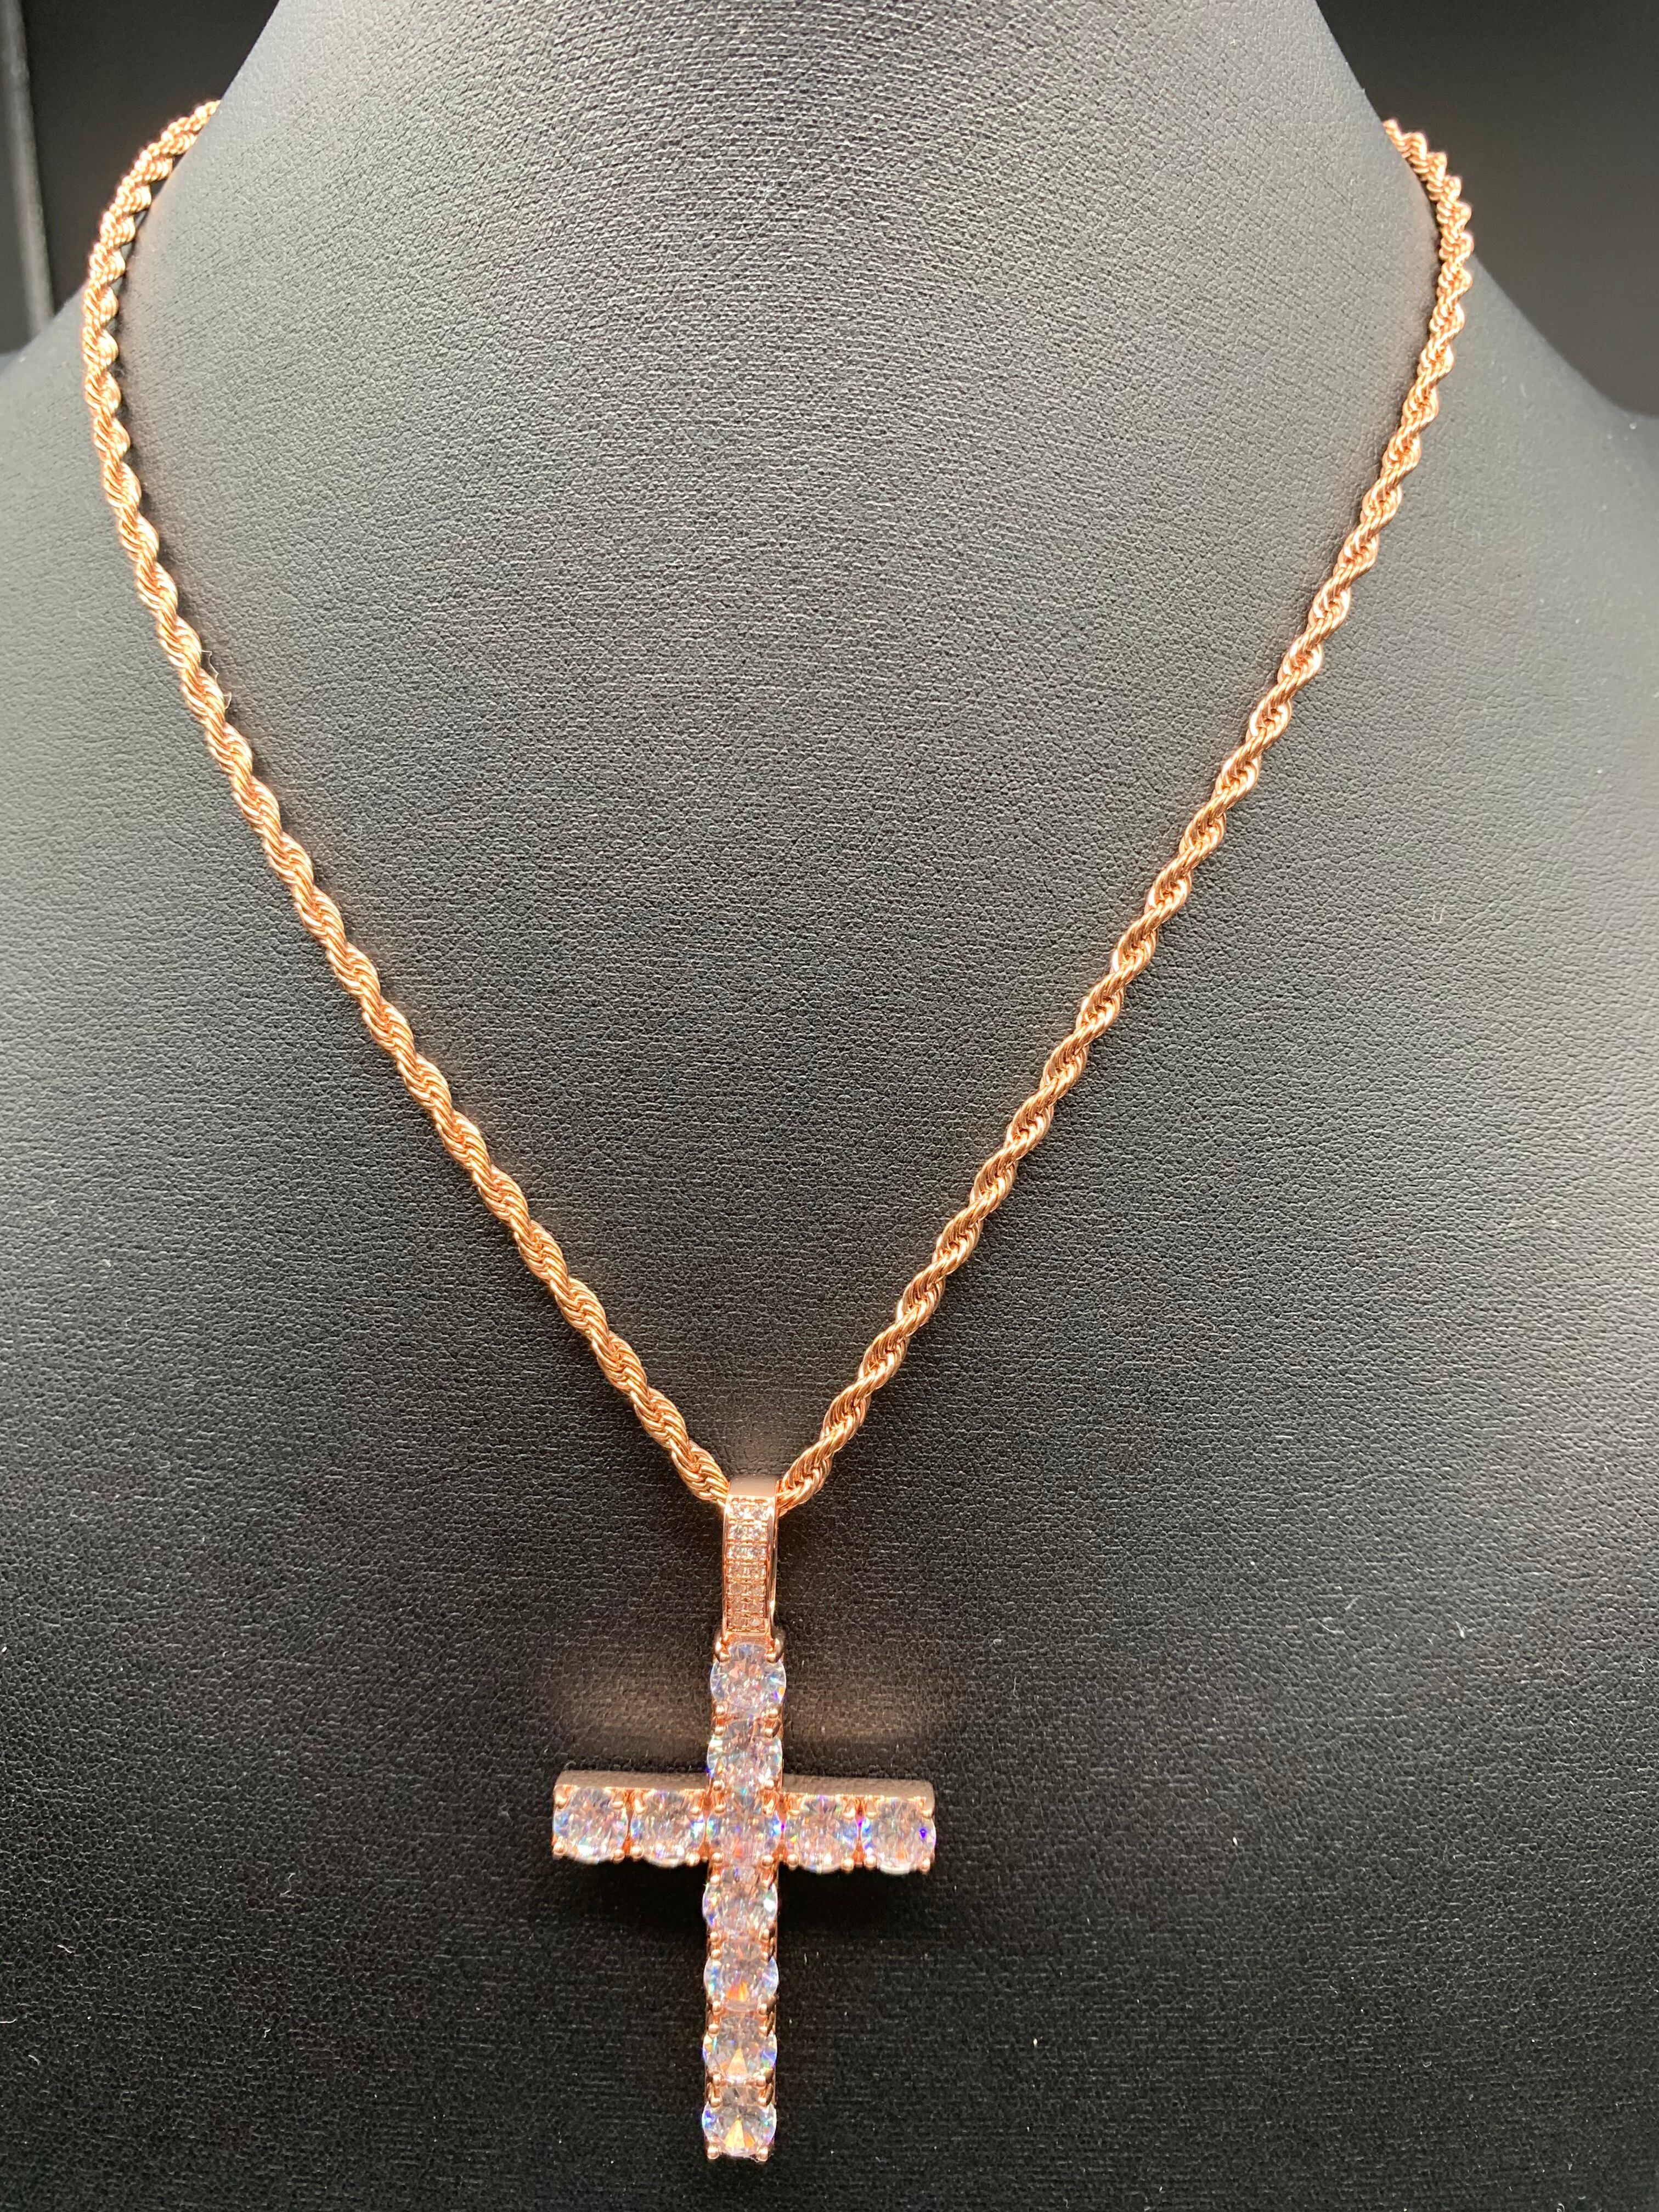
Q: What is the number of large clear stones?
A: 11